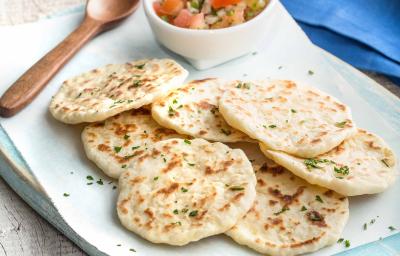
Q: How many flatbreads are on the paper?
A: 7